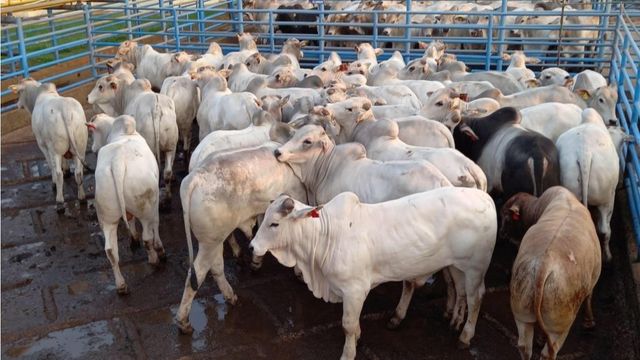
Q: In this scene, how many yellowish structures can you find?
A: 1